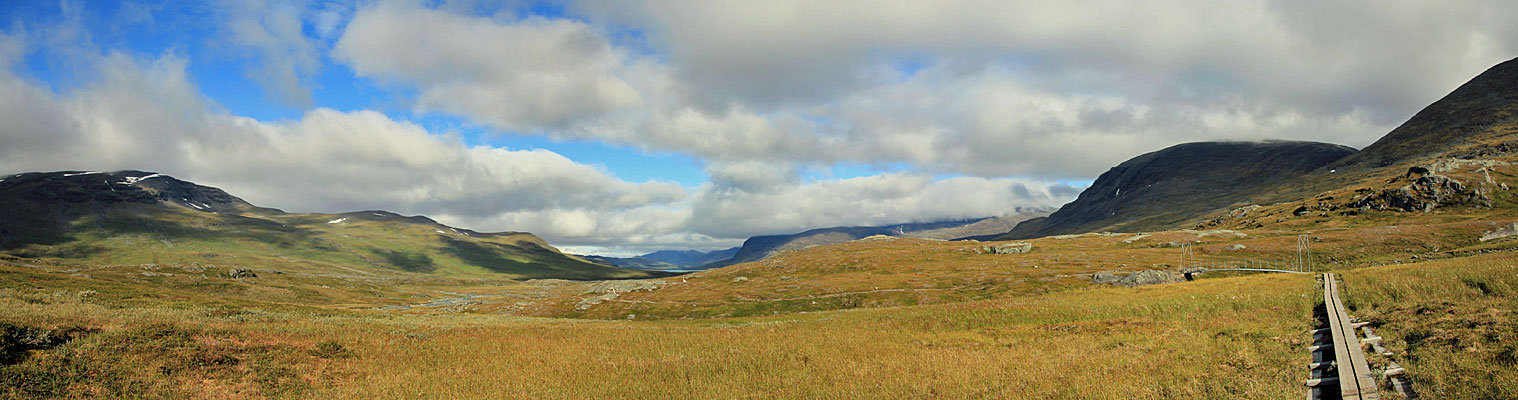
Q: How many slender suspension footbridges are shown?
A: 1